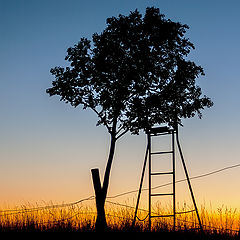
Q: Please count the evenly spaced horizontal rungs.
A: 4